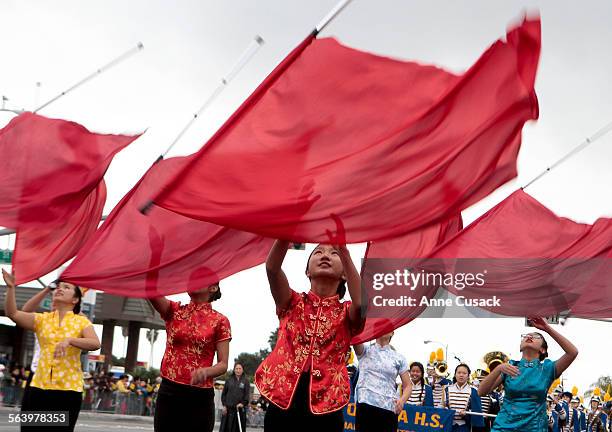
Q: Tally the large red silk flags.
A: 5